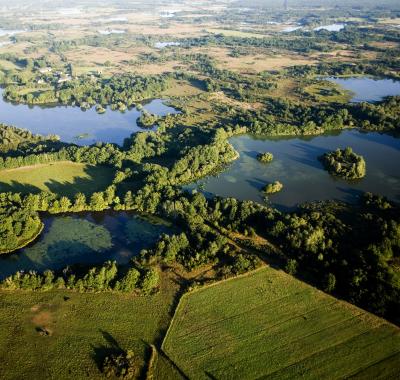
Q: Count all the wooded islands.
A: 3